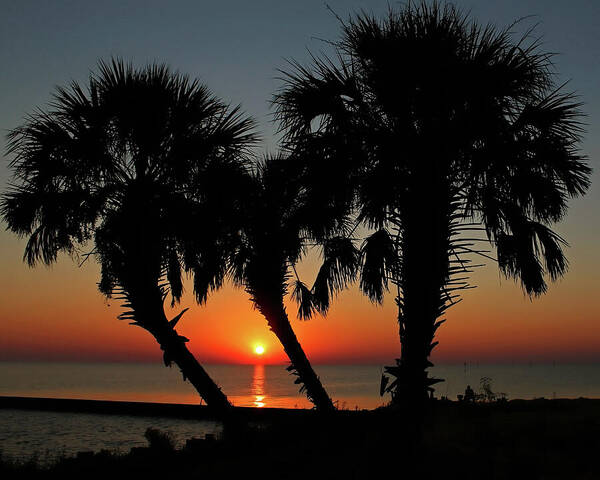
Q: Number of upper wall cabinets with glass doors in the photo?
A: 0